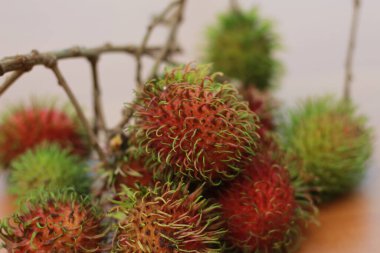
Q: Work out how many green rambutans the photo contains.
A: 3